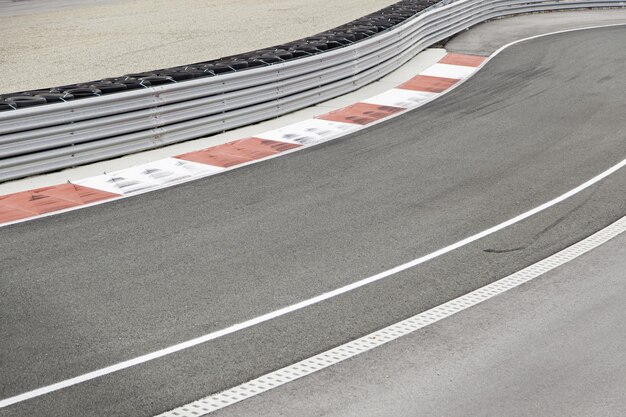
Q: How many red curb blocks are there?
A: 5